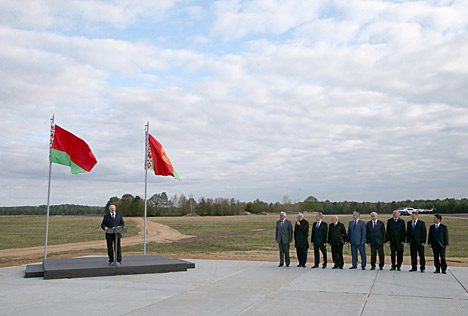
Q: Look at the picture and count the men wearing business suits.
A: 10